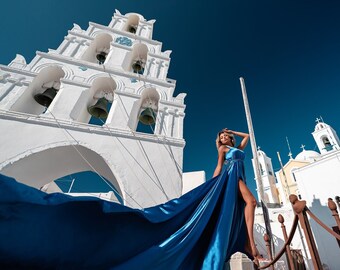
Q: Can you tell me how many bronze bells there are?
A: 6